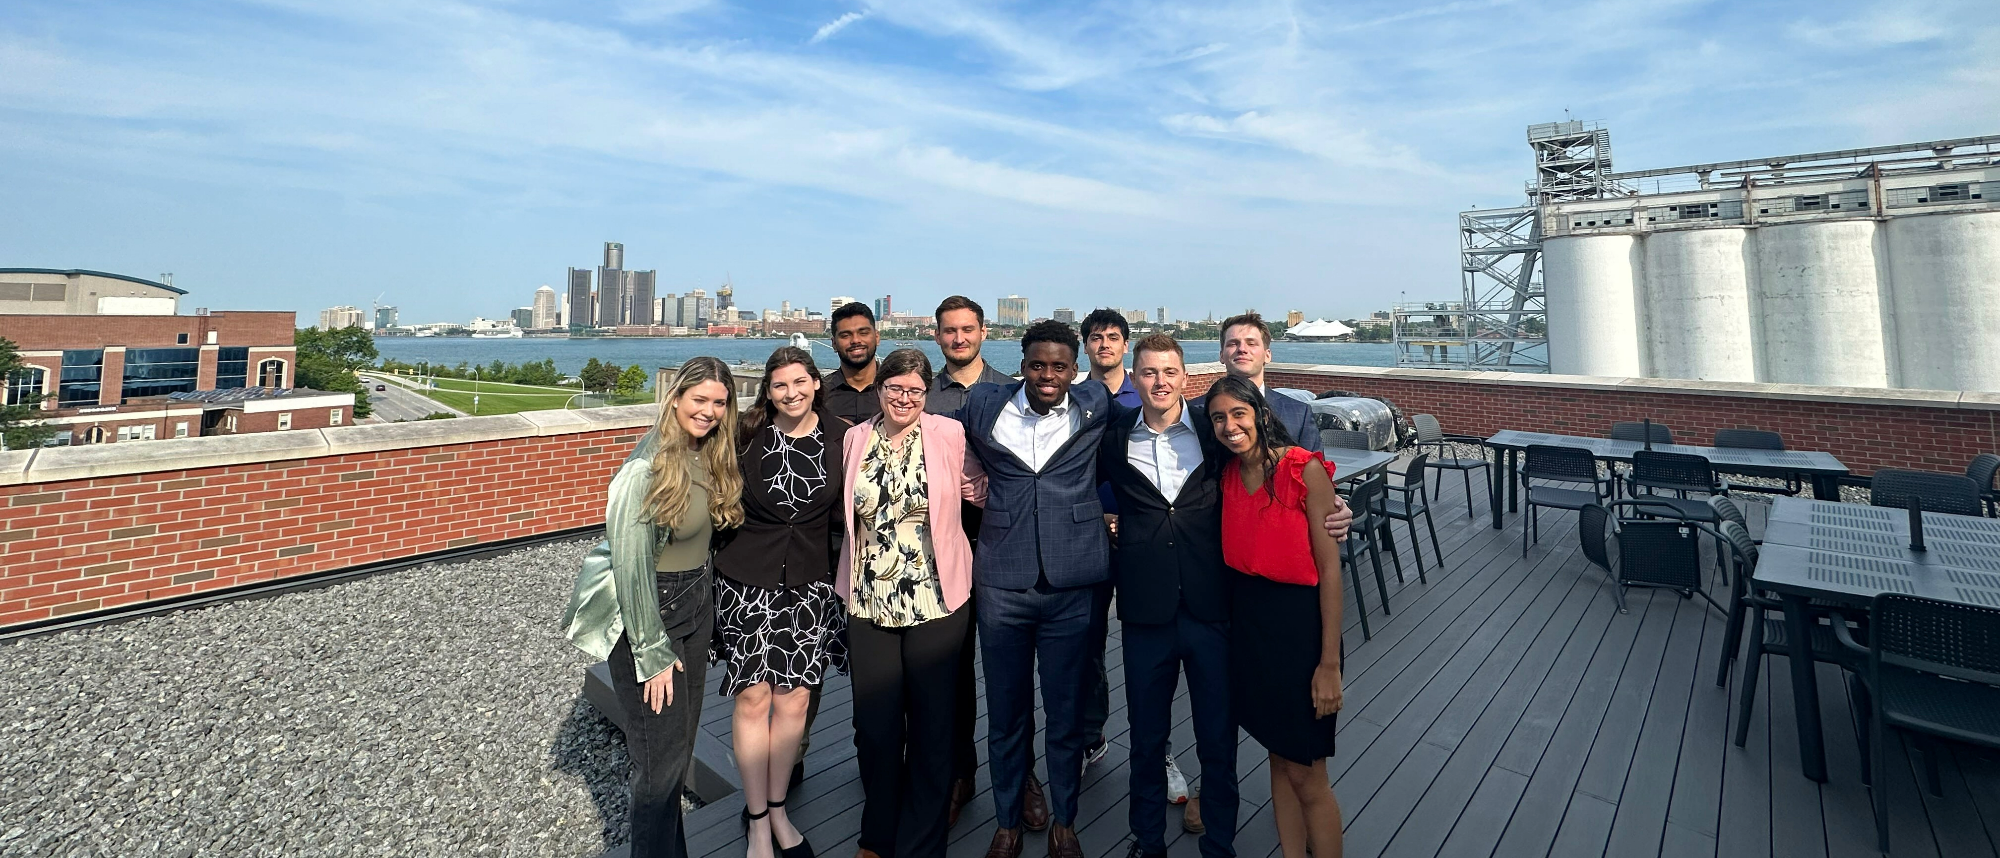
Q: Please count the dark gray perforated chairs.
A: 15